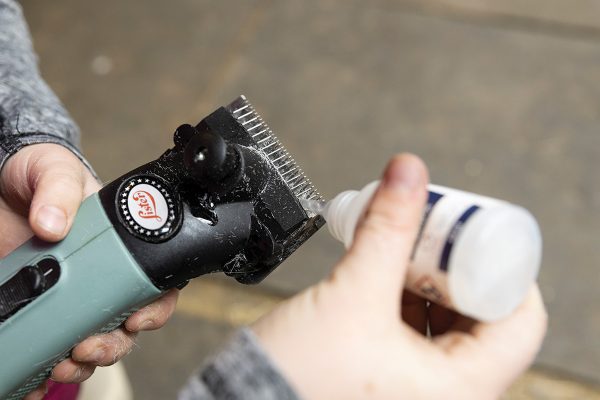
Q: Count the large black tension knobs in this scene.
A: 1